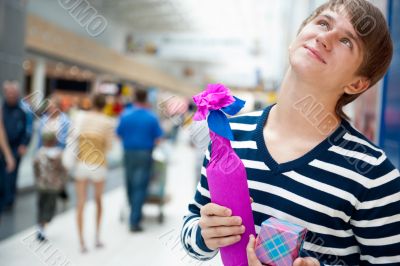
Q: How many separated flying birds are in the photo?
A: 0